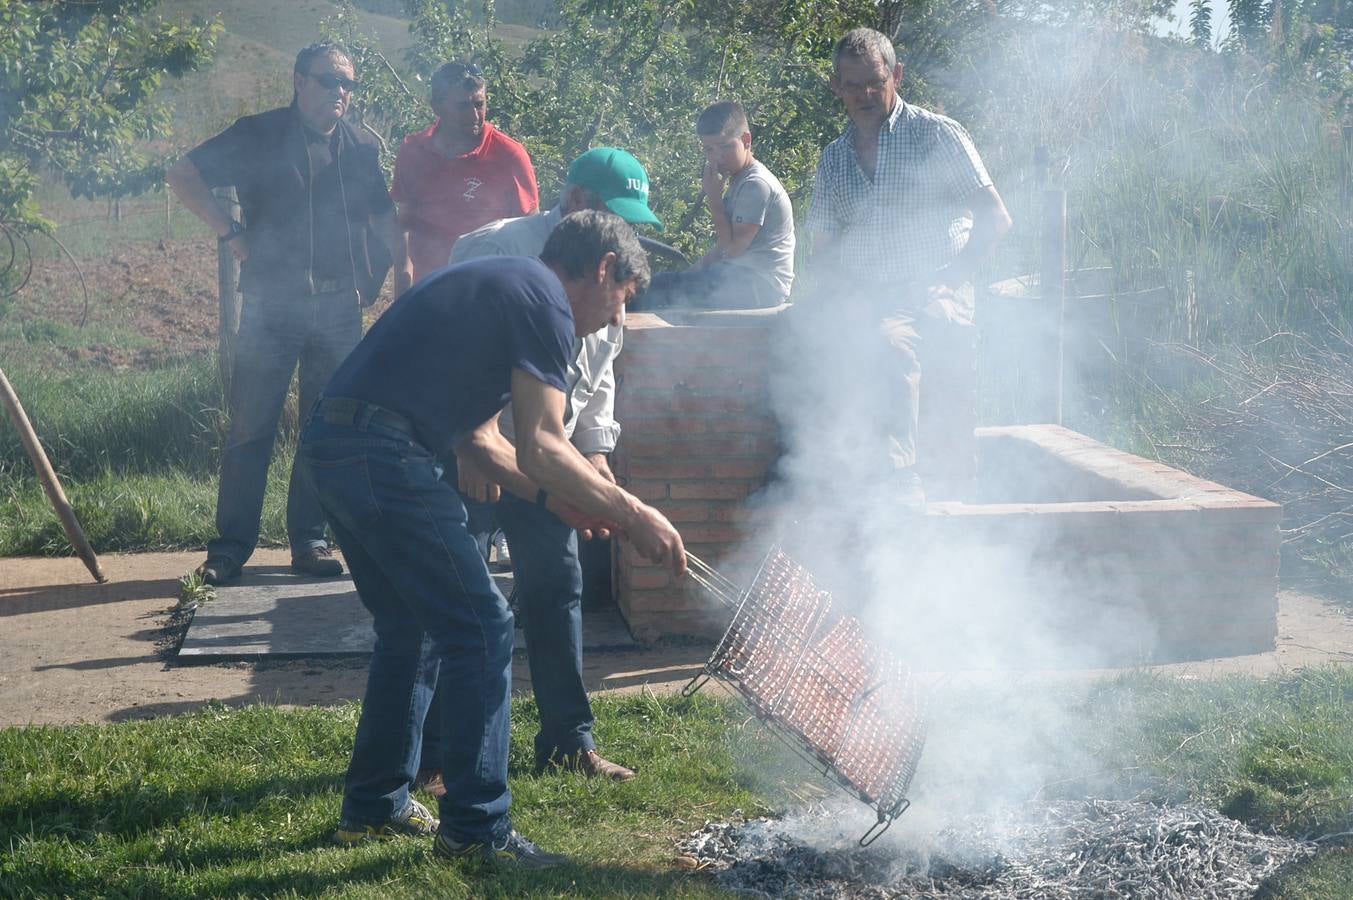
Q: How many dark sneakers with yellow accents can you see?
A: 2